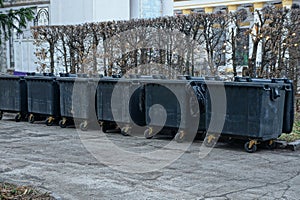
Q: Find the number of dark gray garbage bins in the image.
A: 6